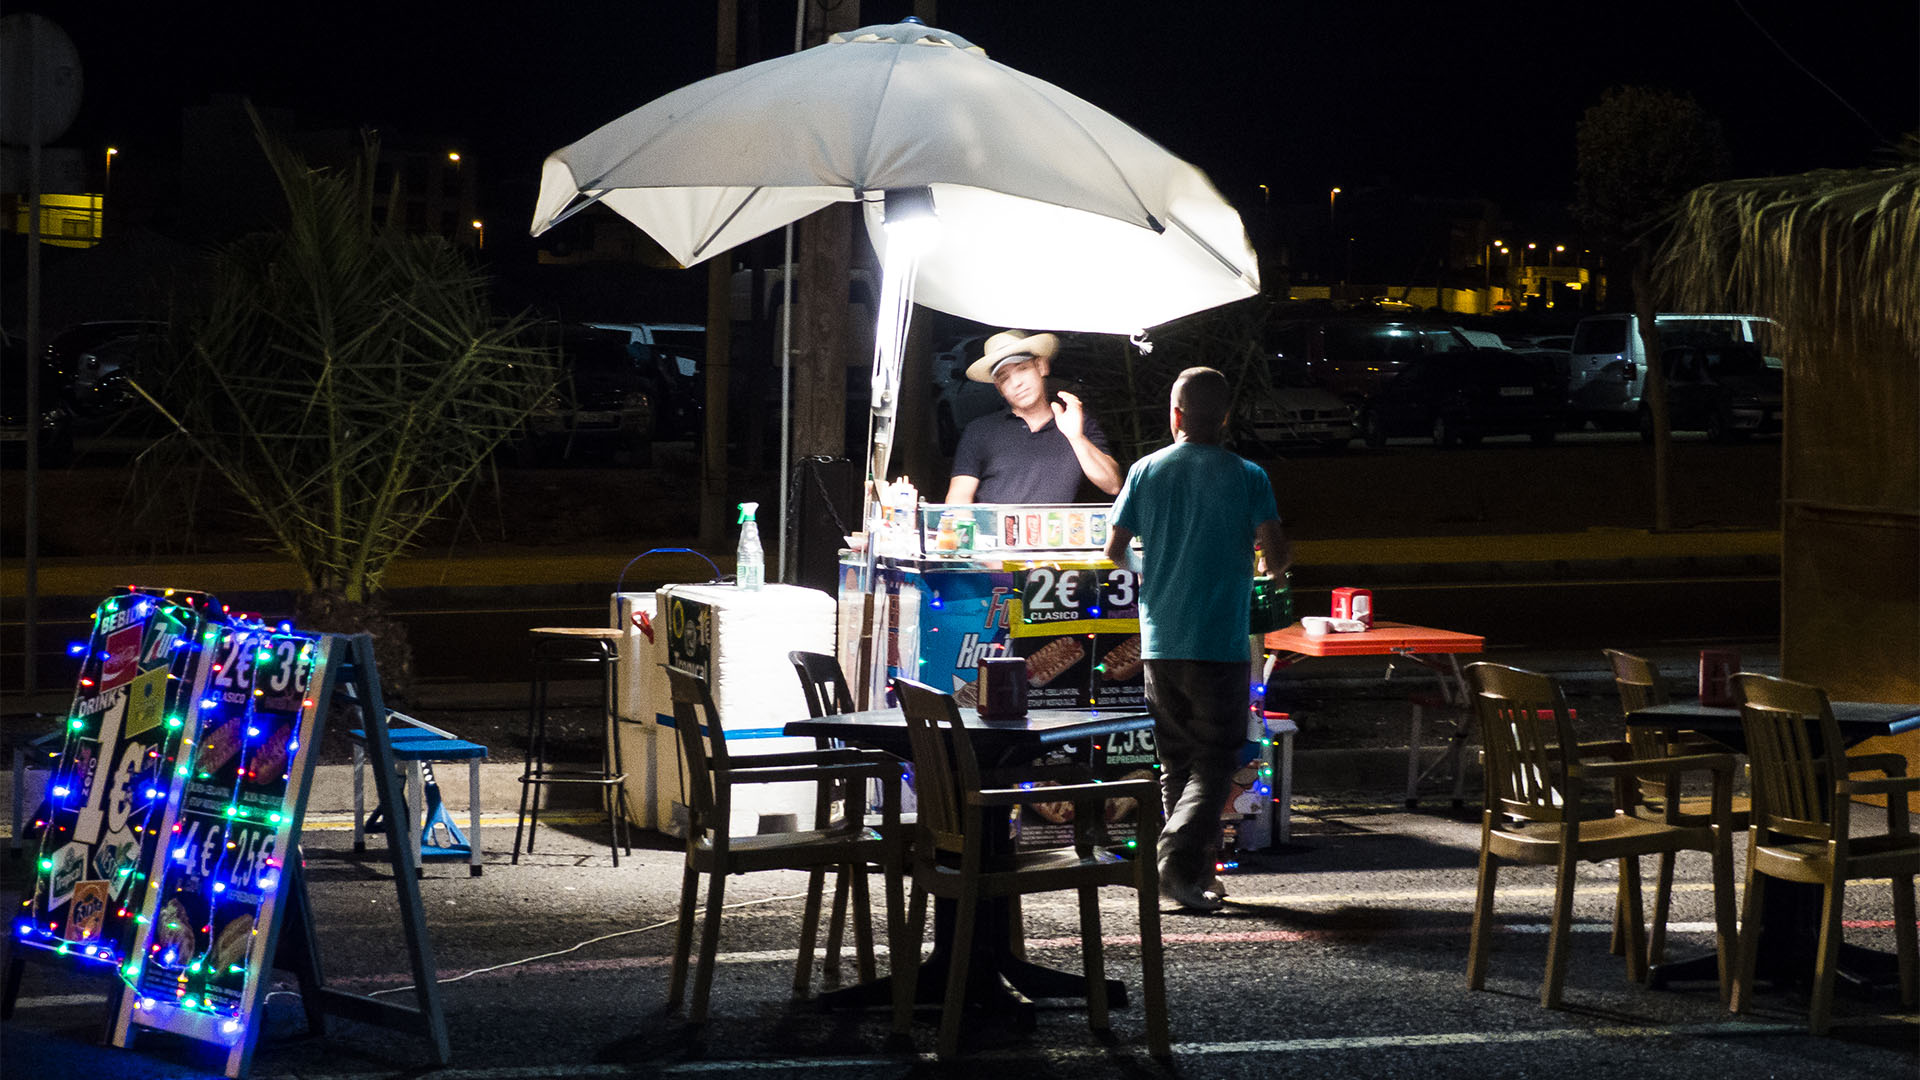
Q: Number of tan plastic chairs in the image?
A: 6